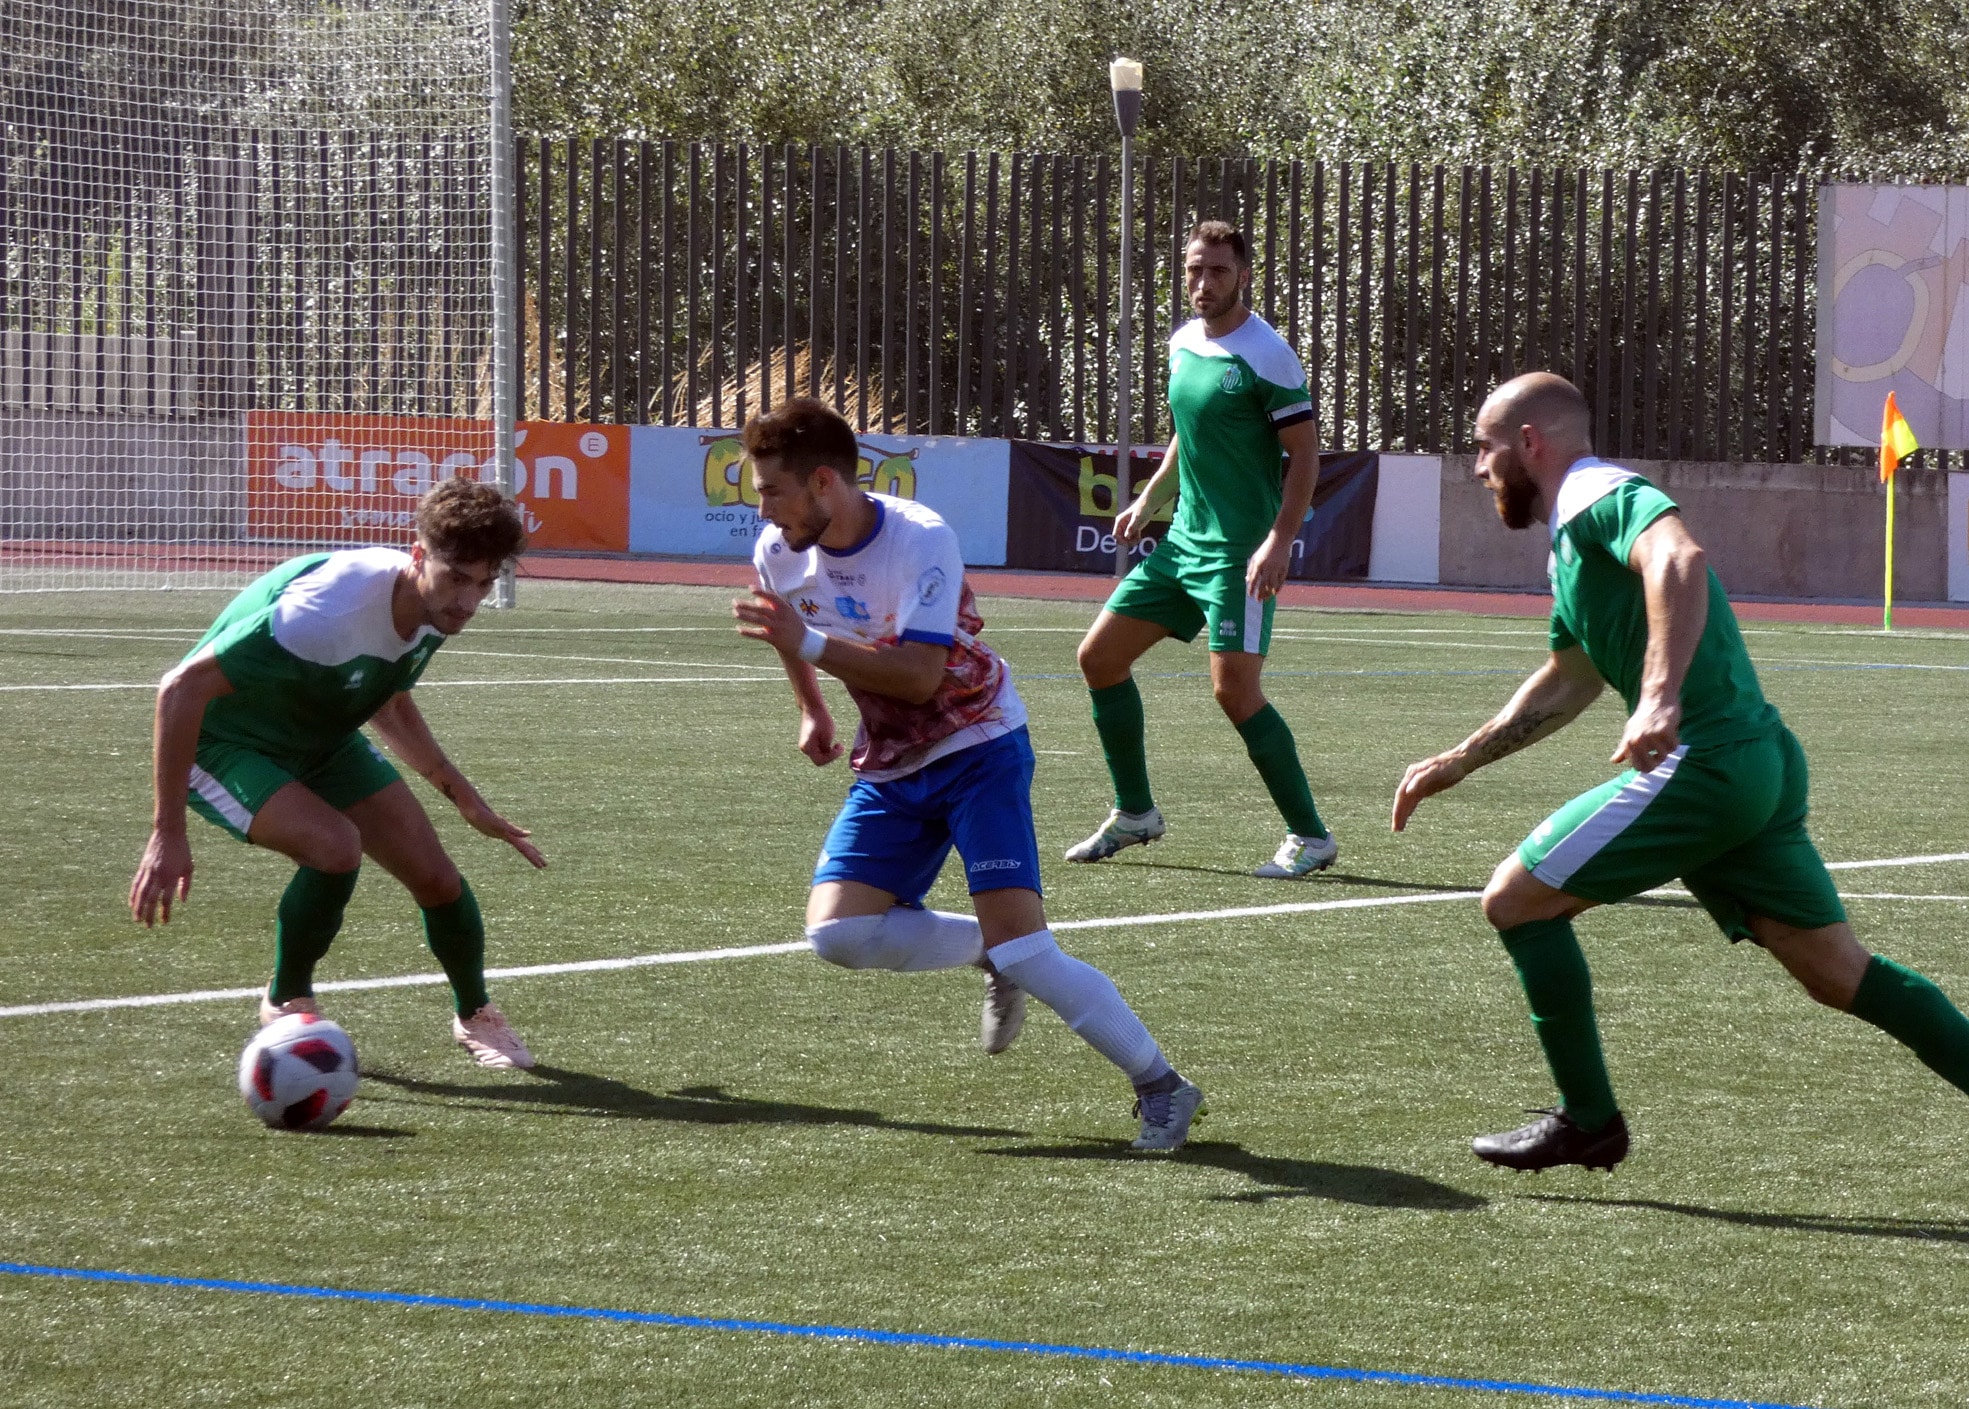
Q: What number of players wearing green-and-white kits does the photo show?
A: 3